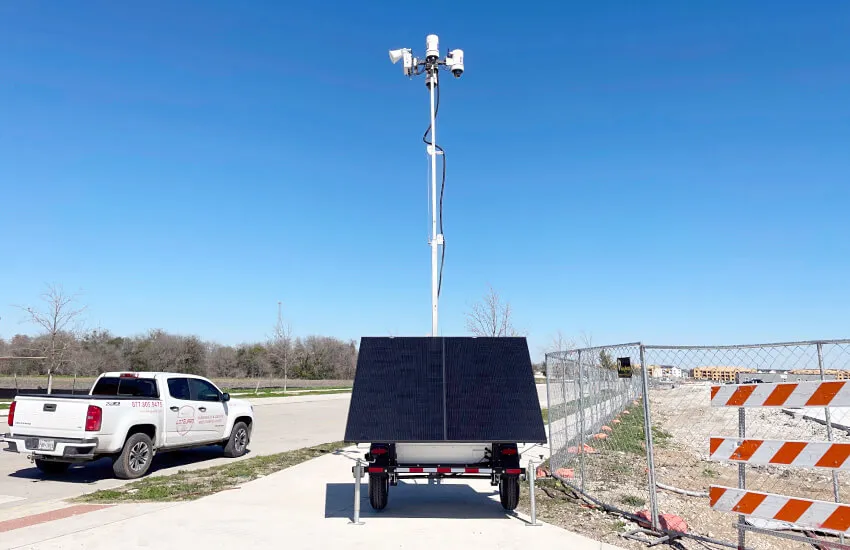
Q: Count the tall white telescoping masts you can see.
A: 1